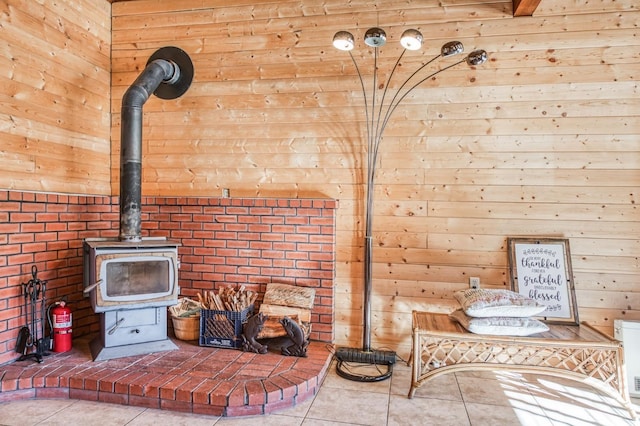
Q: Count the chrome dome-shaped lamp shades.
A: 5